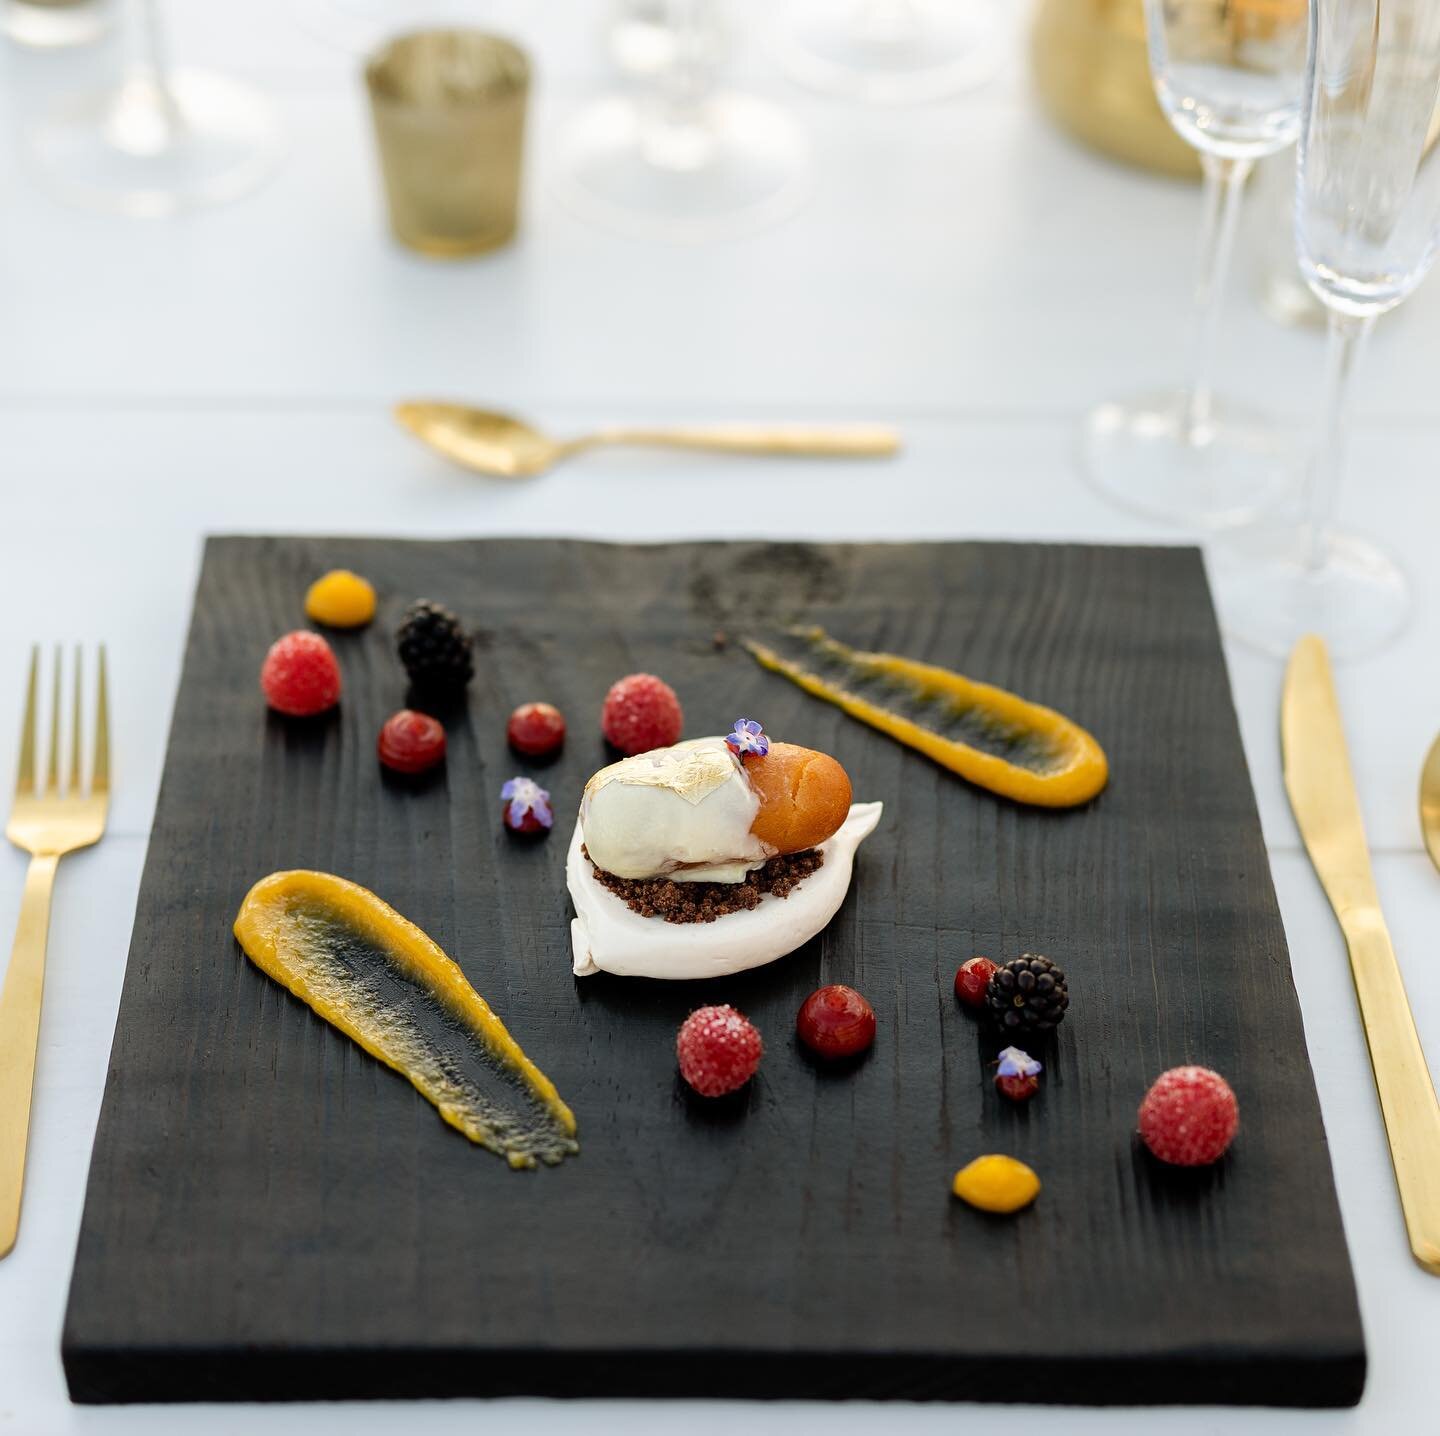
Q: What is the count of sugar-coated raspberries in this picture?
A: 4